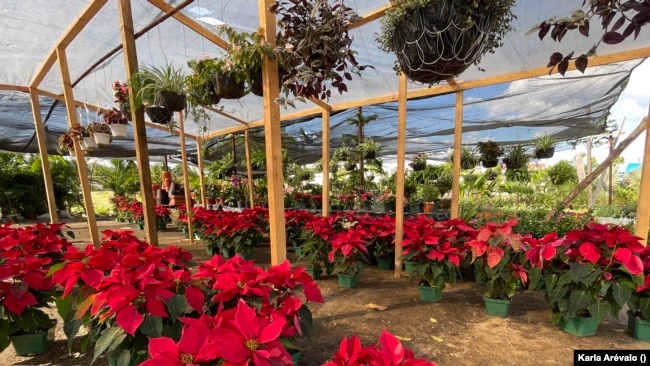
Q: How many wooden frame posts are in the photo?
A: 11